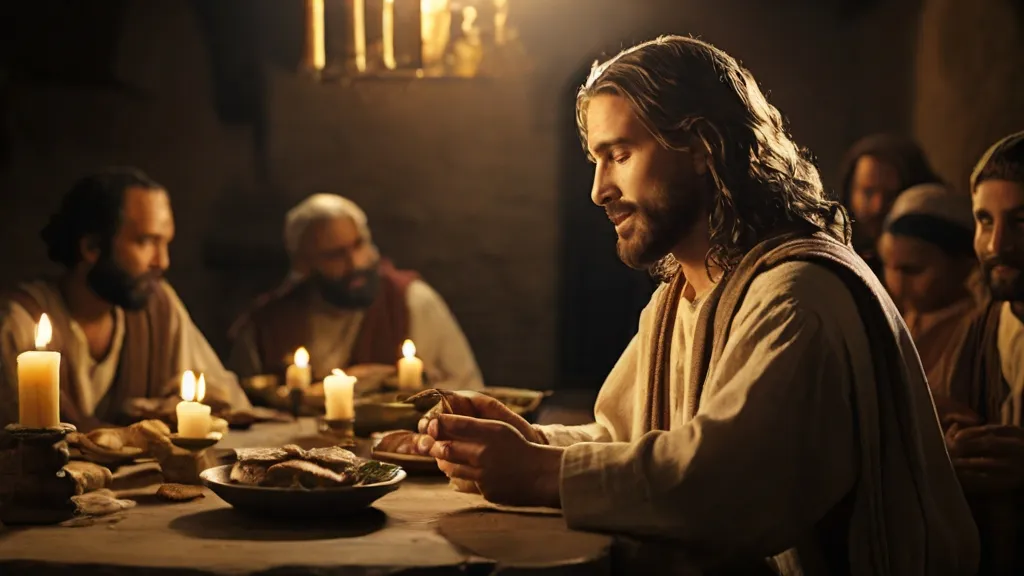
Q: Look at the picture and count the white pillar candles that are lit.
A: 5